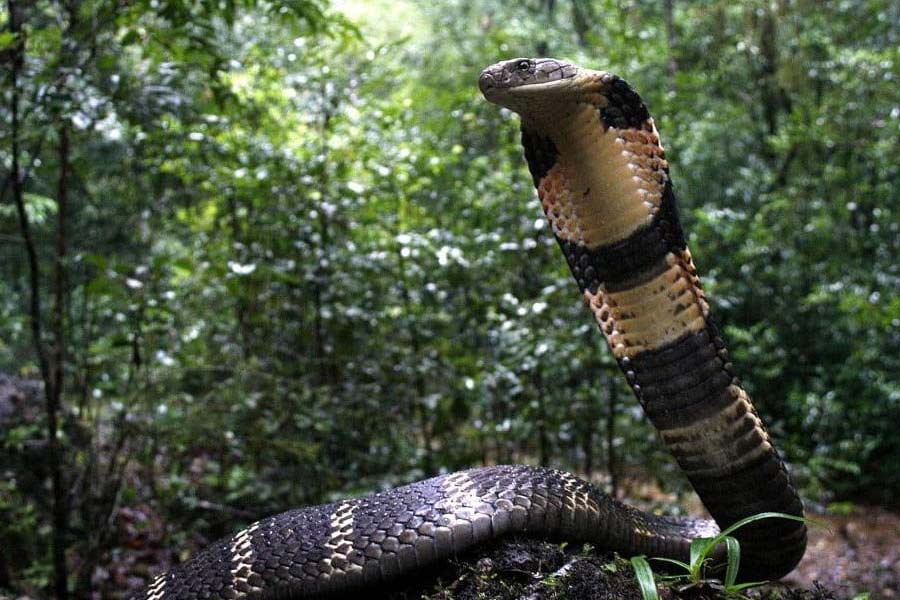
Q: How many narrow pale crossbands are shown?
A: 5